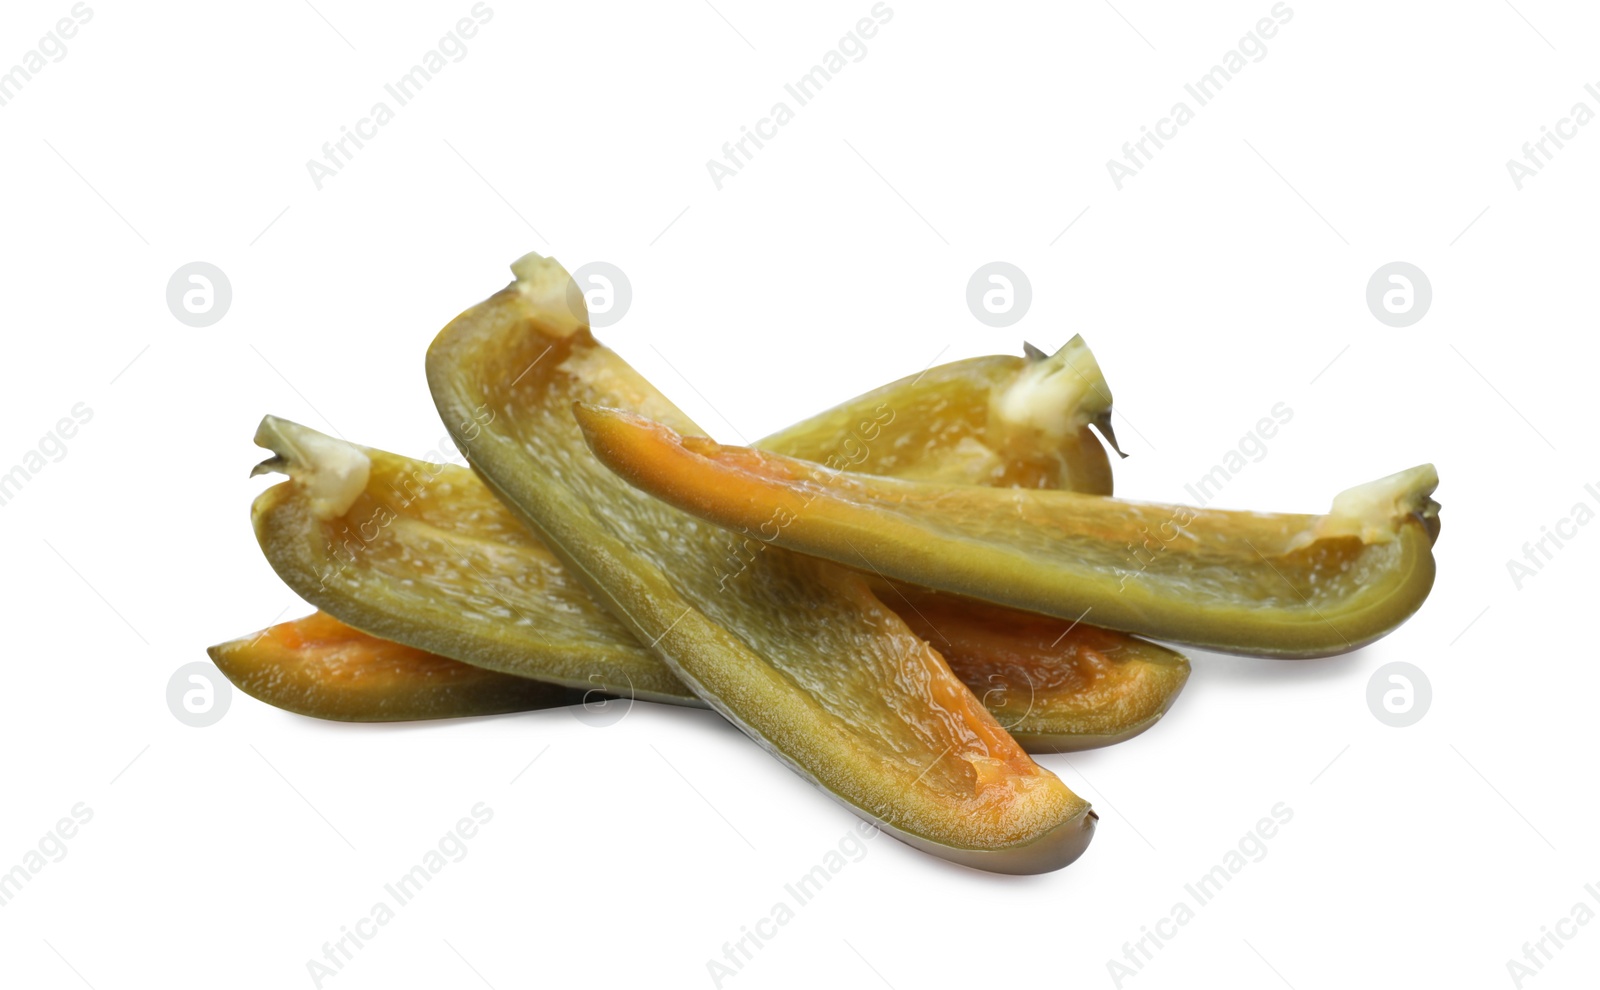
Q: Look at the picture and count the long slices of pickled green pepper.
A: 4